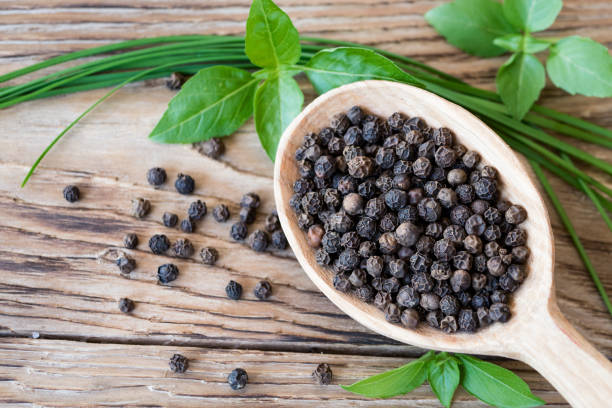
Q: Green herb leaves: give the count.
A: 11